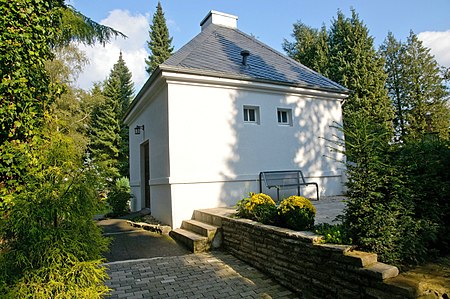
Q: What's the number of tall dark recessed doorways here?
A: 1